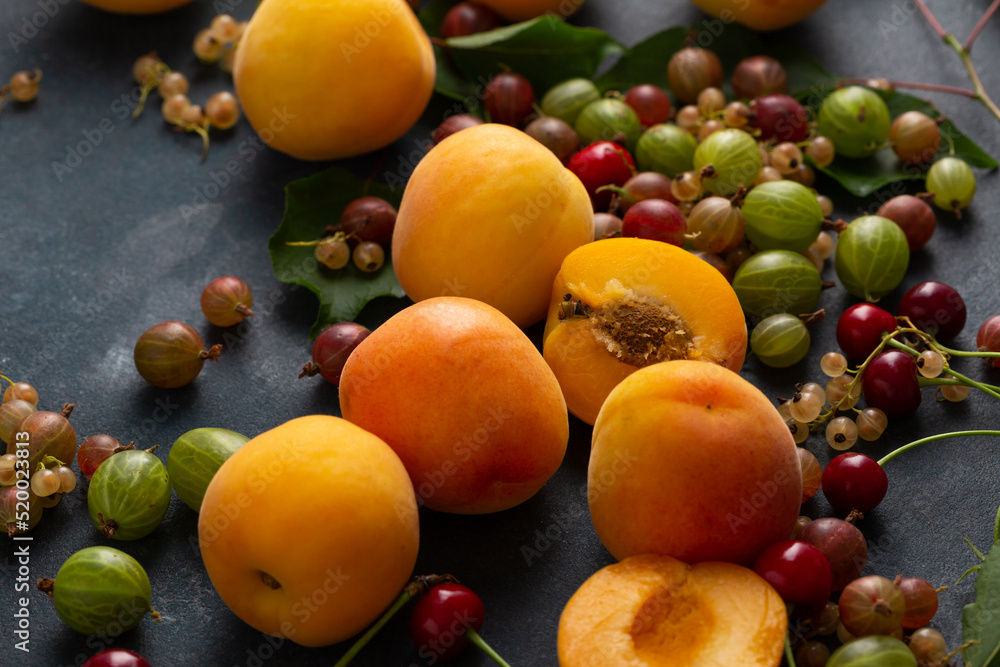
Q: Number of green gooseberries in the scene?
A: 14